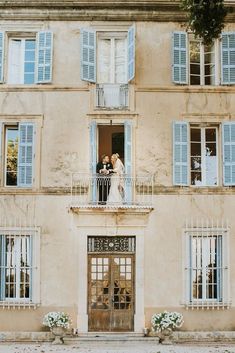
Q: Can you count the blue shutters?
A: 11